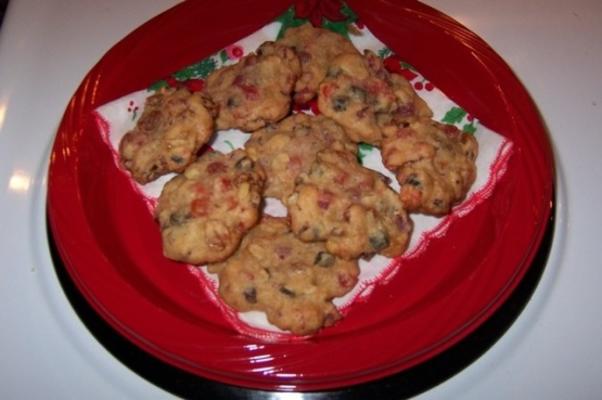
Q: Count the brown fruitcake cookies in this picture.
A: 9